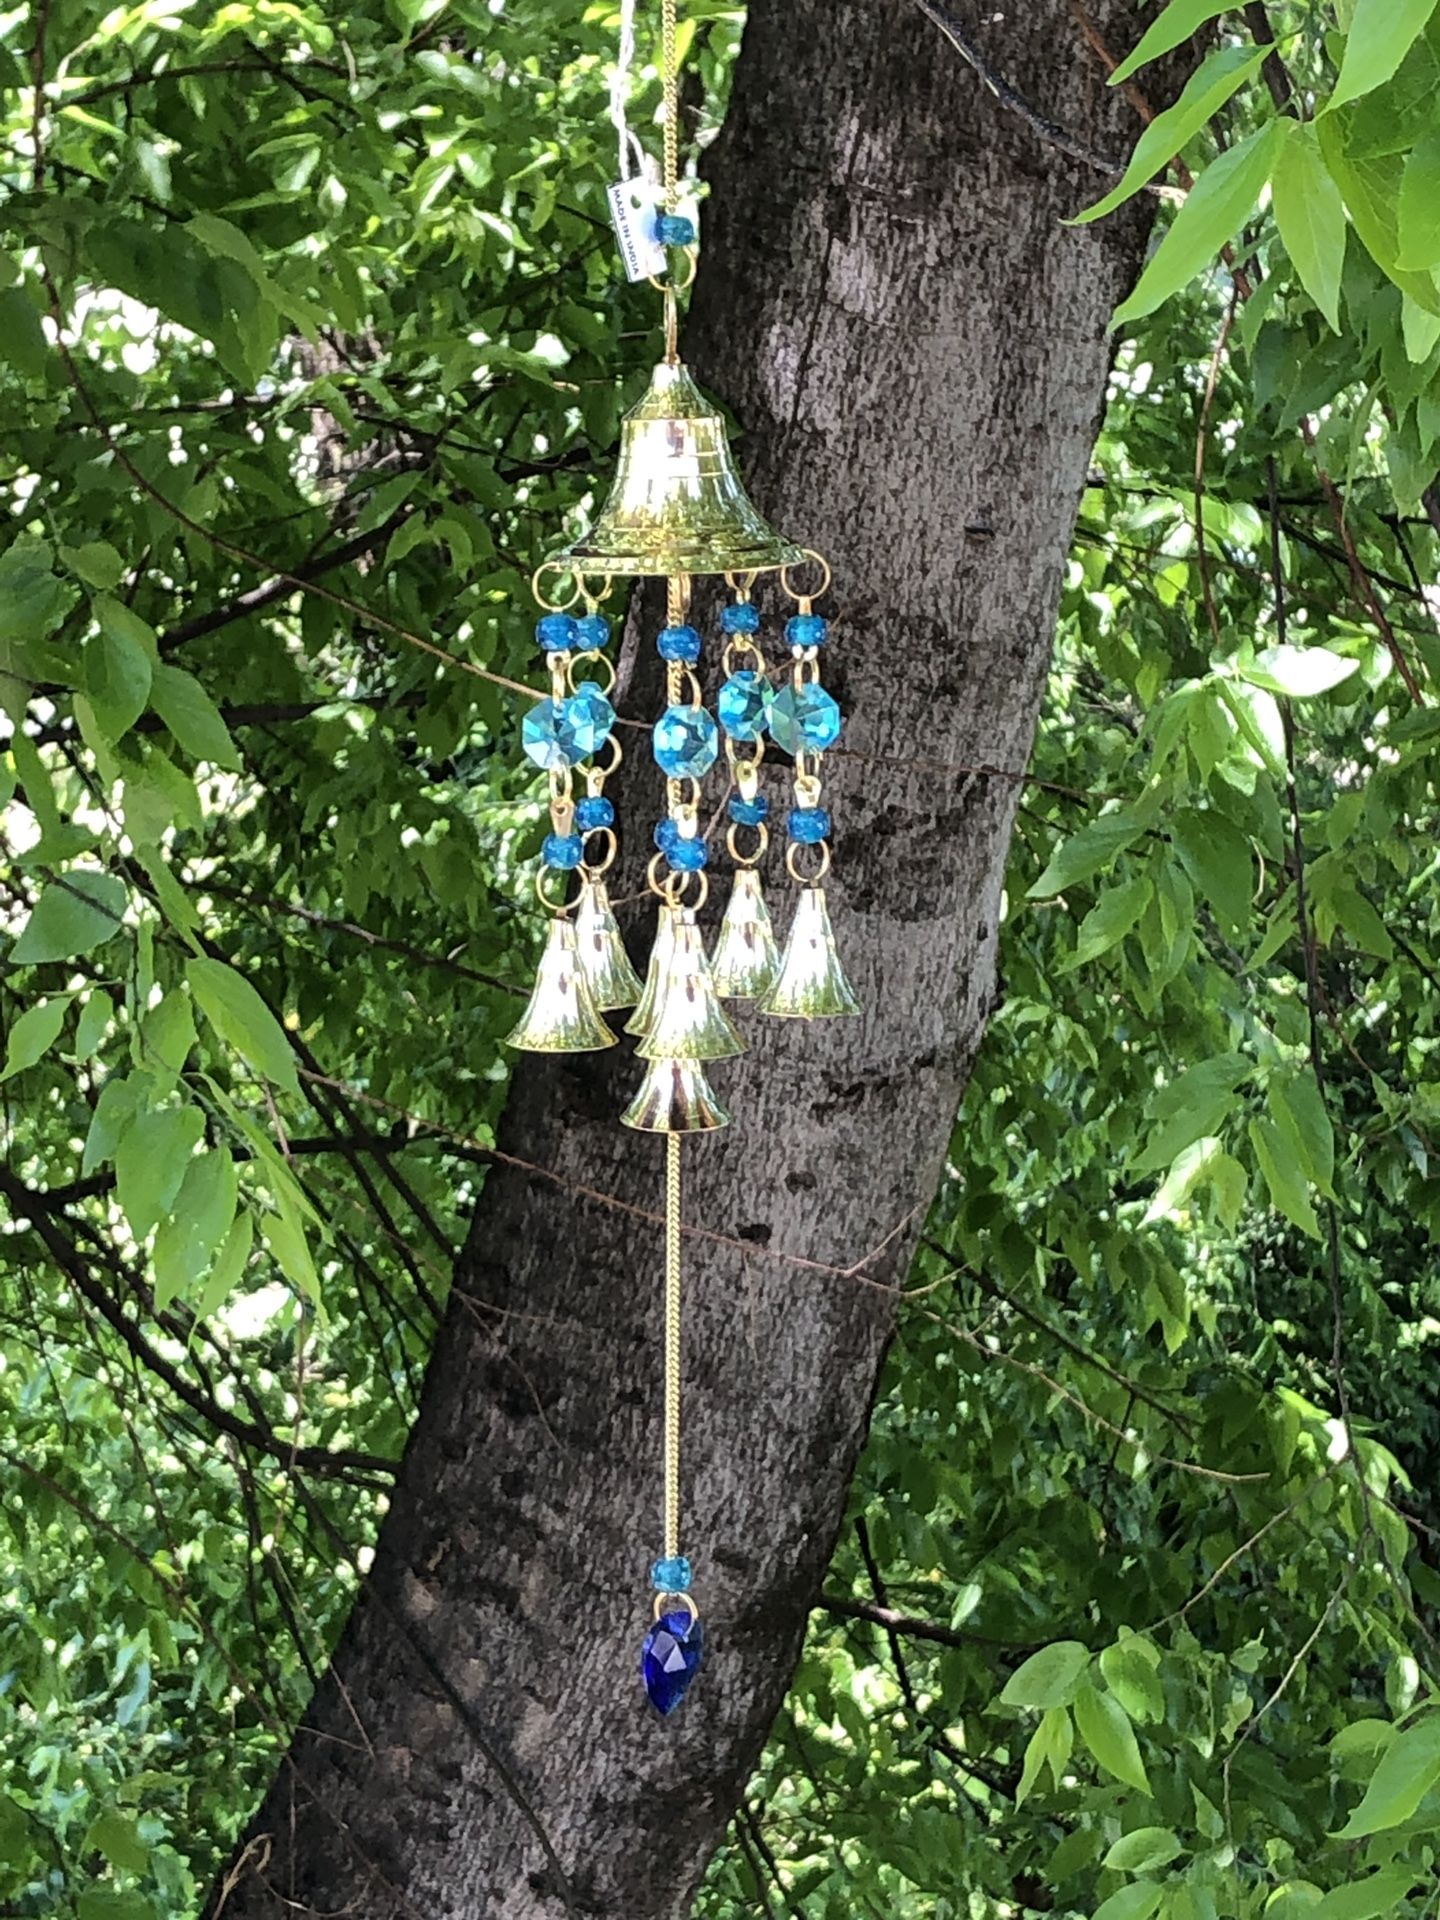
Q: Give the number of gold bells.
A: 8